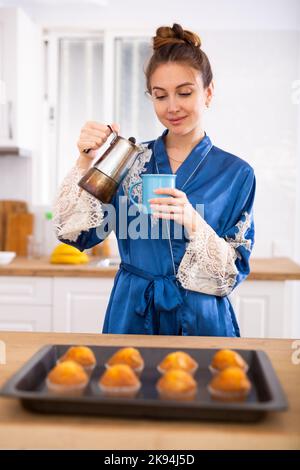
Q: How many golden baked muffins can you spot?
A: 8